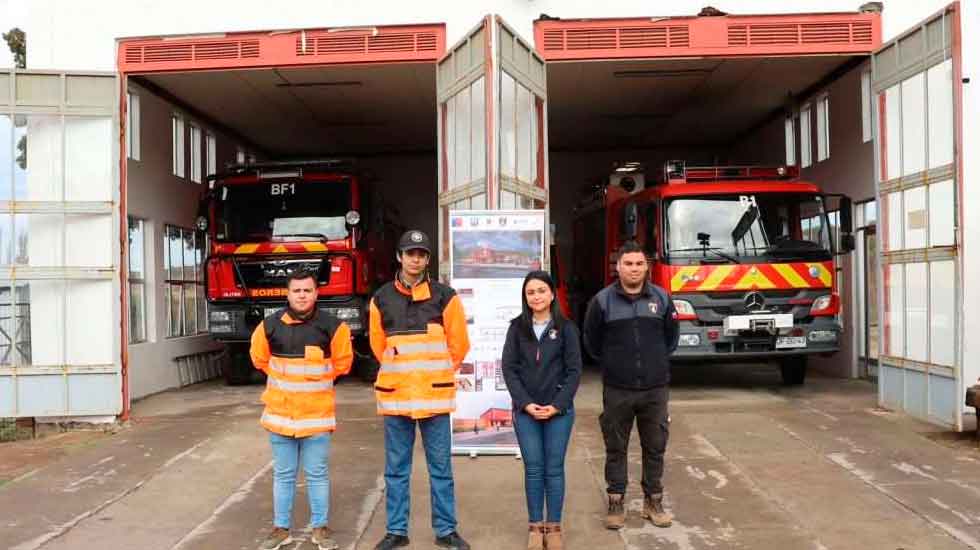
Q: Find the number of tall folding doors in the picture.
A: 4